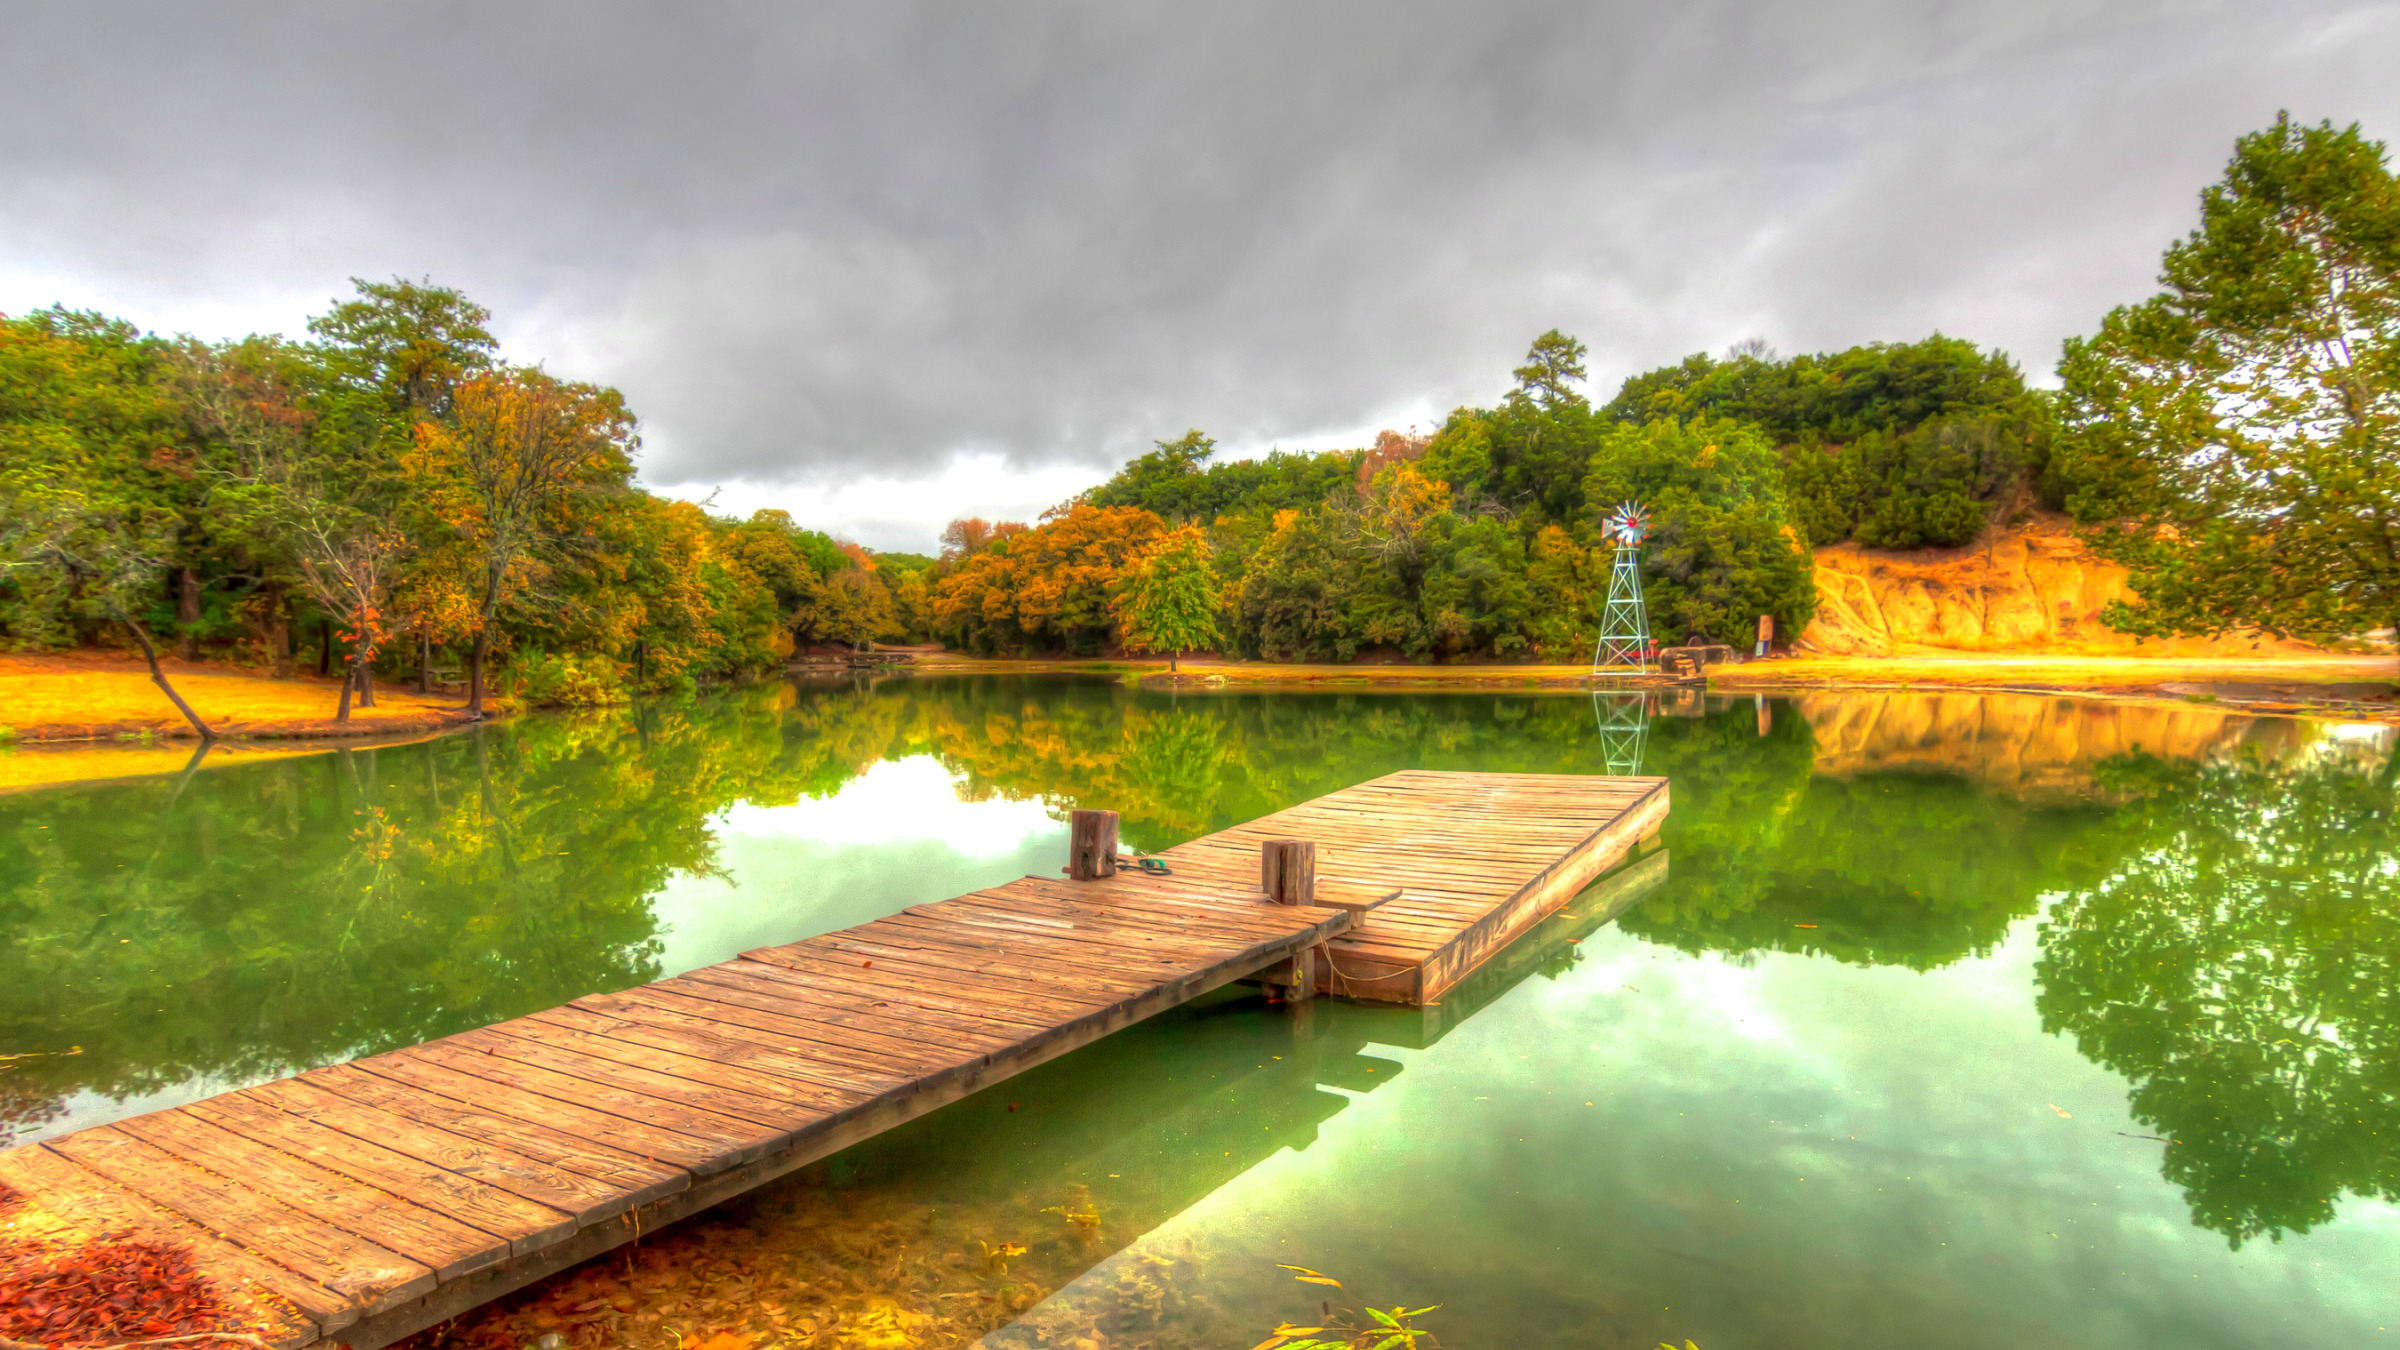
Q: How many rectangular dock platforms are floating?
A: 1